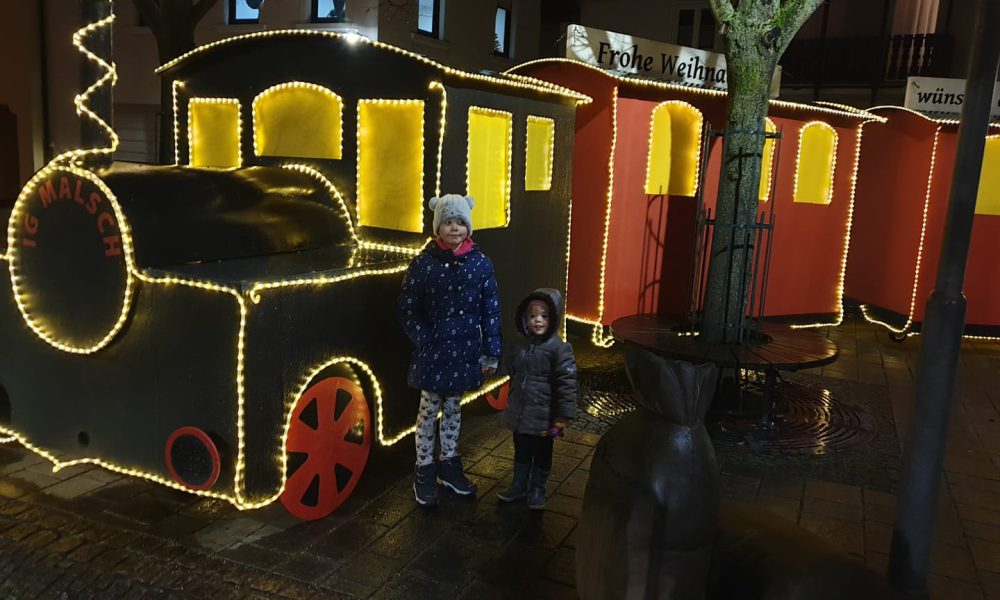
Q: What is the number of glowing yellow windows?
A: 9